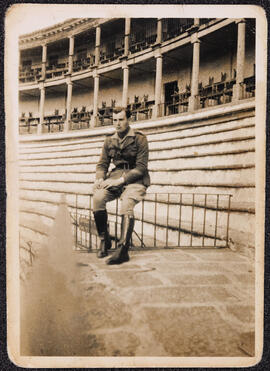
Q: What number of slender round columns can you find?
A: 13